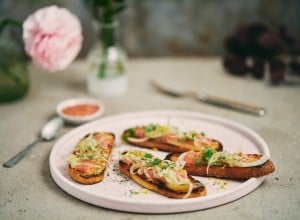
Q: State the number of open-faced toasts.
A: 4